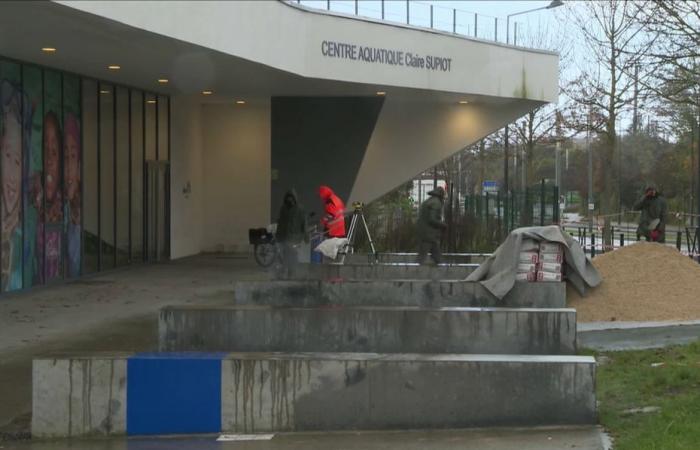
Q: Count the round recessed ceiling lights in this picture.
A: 7